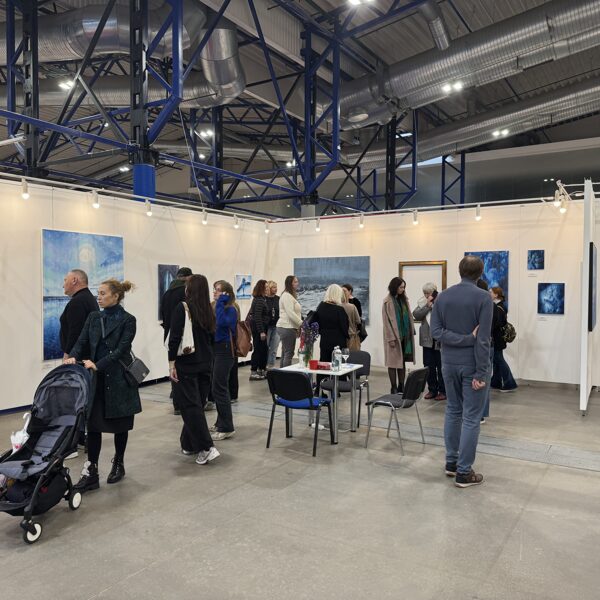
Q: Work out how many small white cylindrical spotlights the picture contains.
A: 12